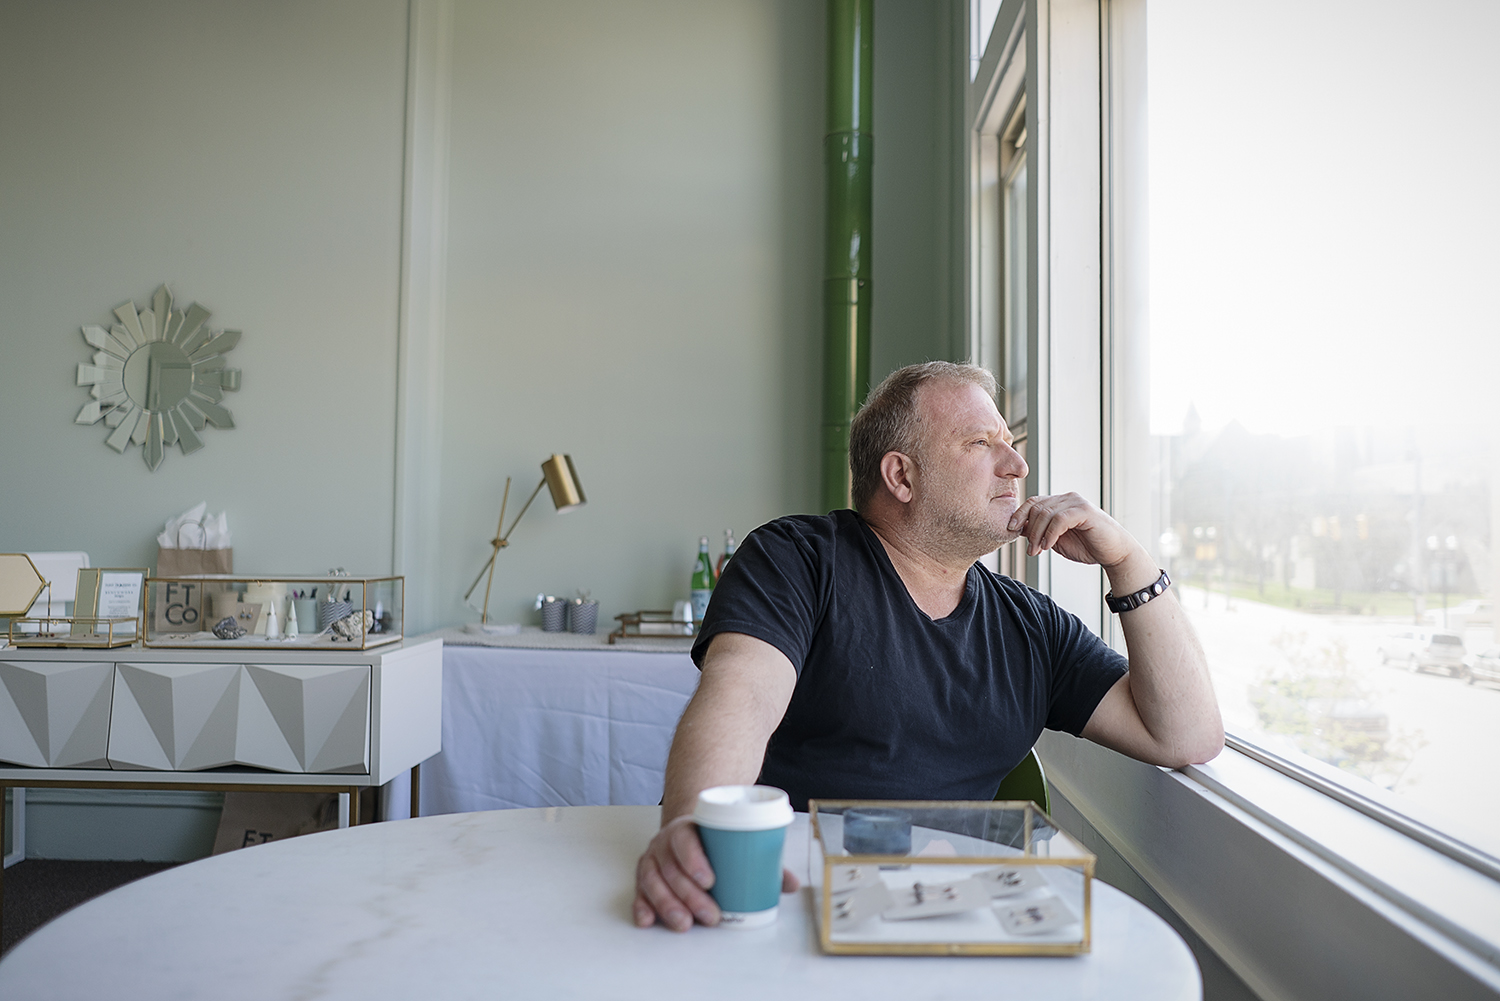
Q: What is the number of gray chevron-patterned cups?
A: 3